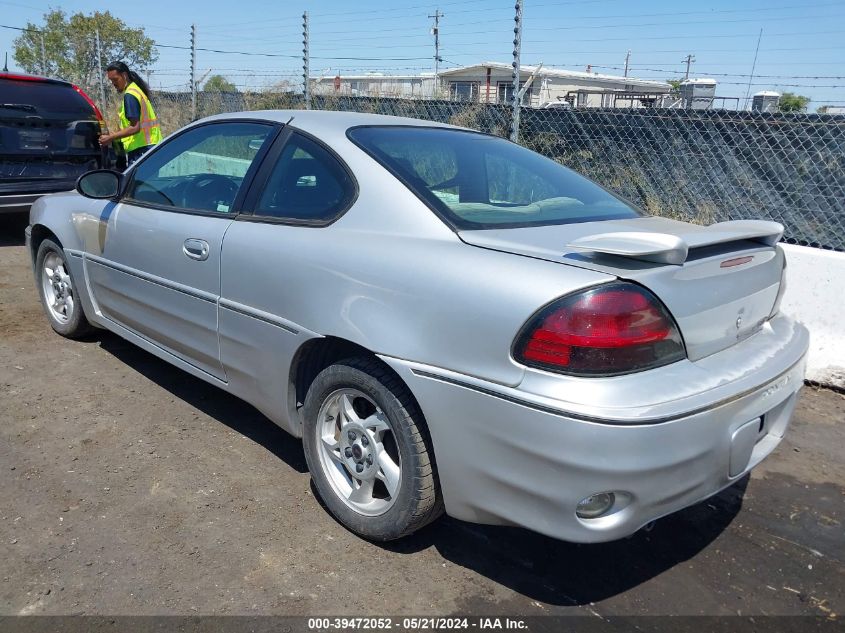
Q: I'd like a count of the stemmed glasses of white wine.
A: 0